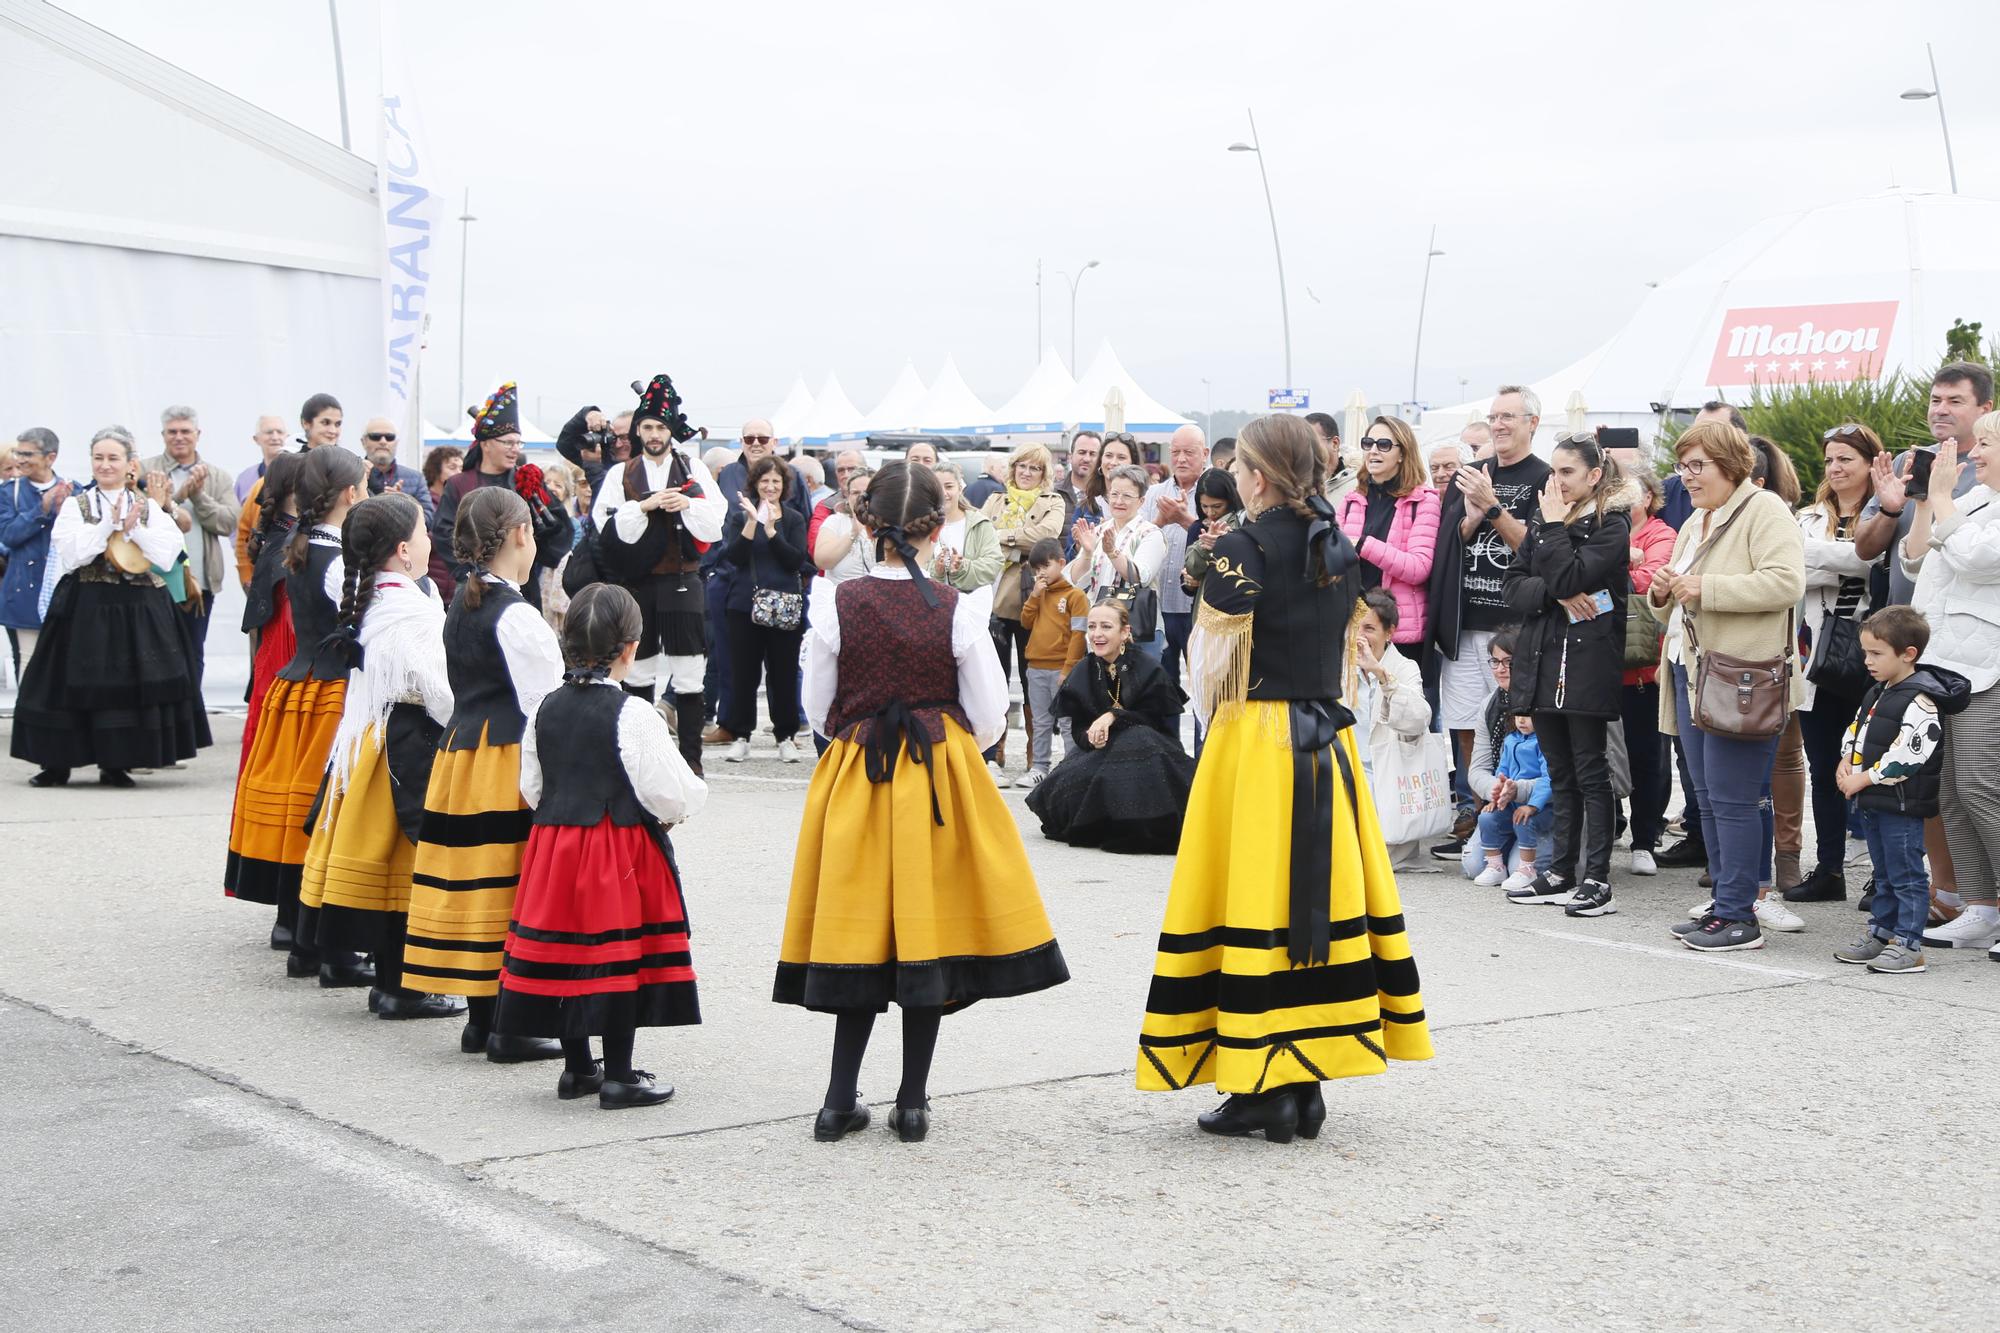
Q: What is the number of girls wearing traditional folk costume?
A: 7